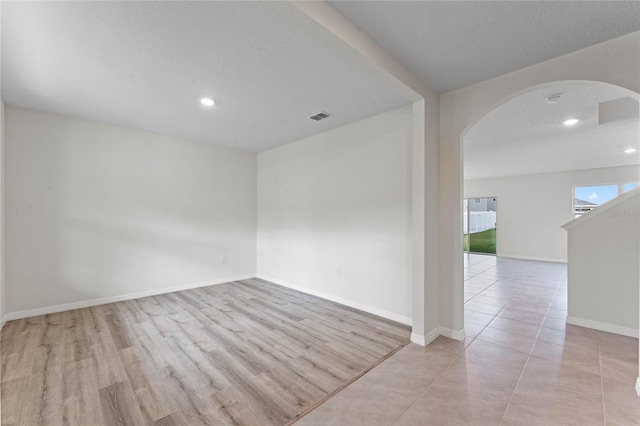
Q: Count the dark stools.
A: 0